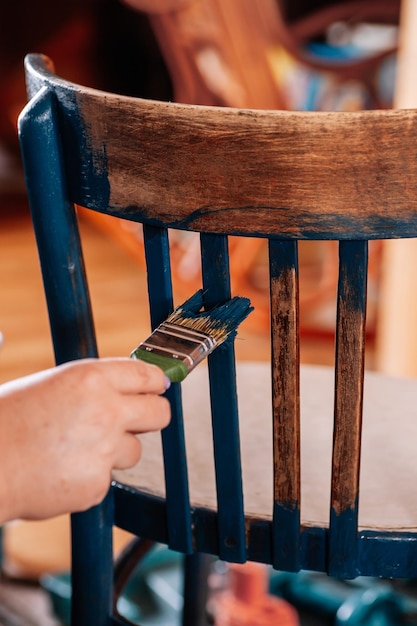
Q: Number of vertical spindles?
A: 4